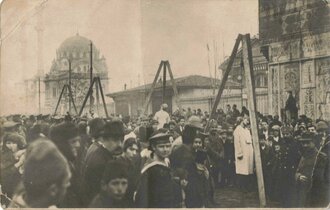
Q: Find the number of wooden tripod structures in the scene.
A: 4